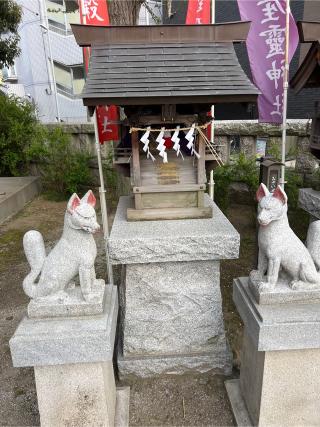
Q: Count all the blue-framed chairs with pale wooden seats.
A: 0